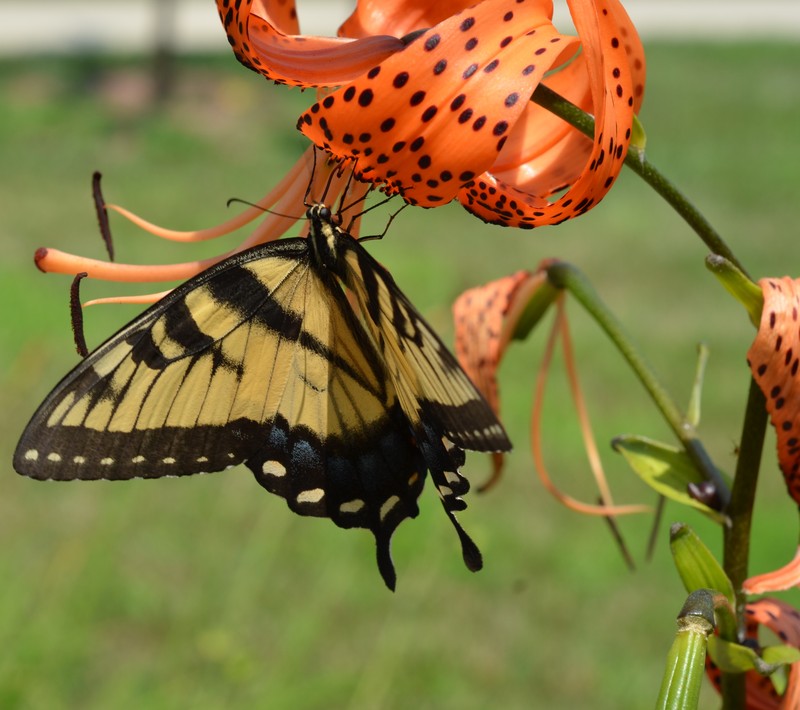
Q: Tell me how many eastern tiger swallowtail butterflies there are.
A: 1